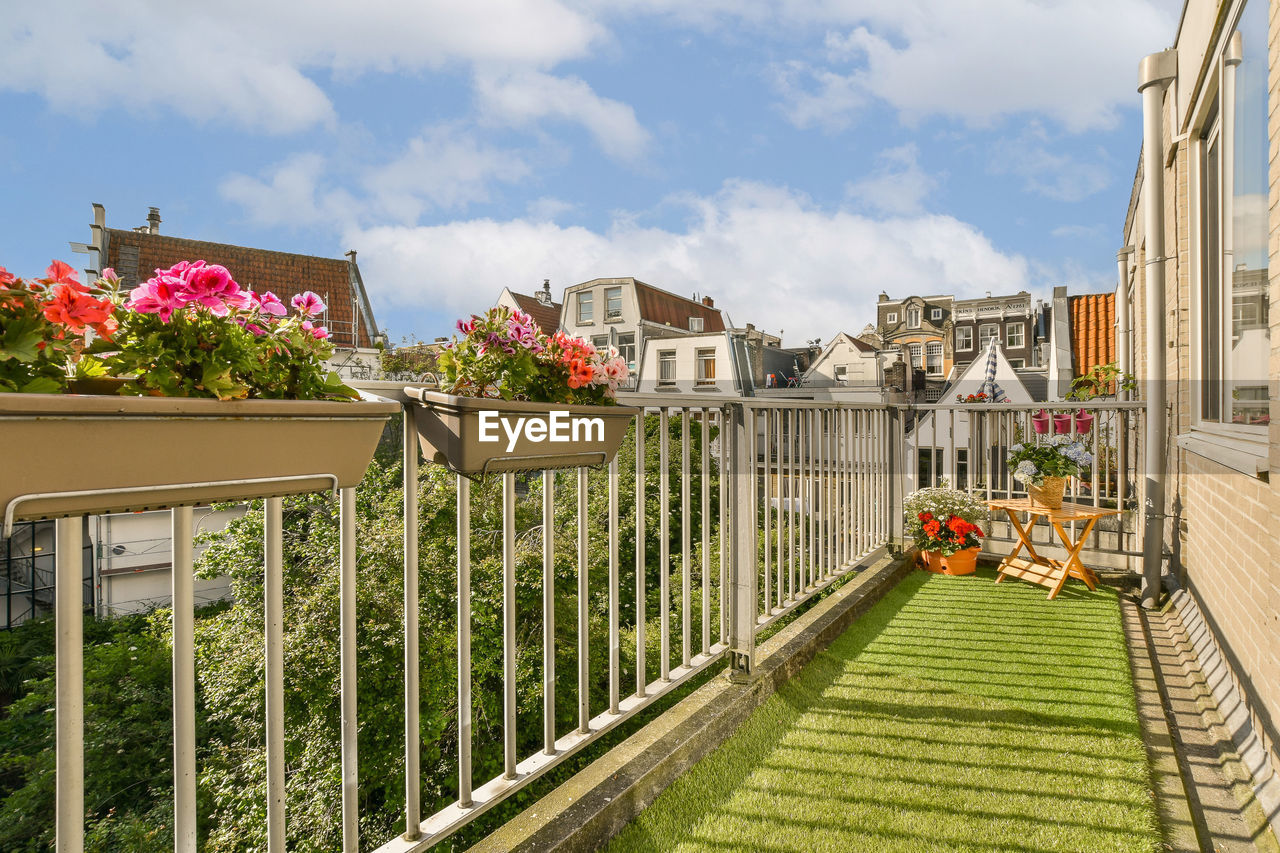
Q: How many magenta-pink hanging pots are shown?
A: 3